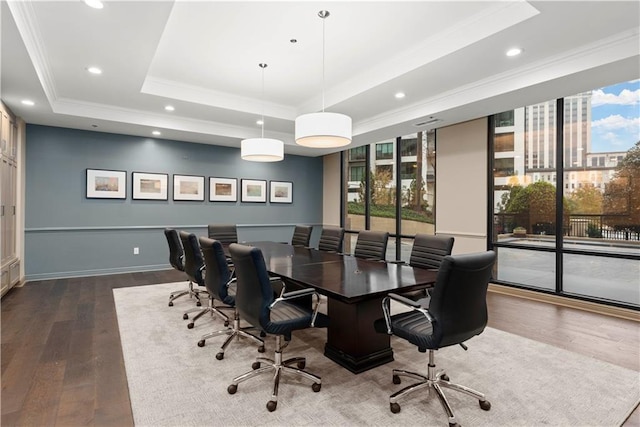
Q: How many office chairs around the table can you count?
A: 10